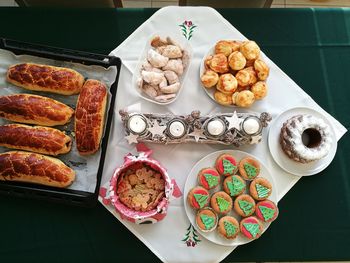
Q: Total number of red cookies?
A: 5